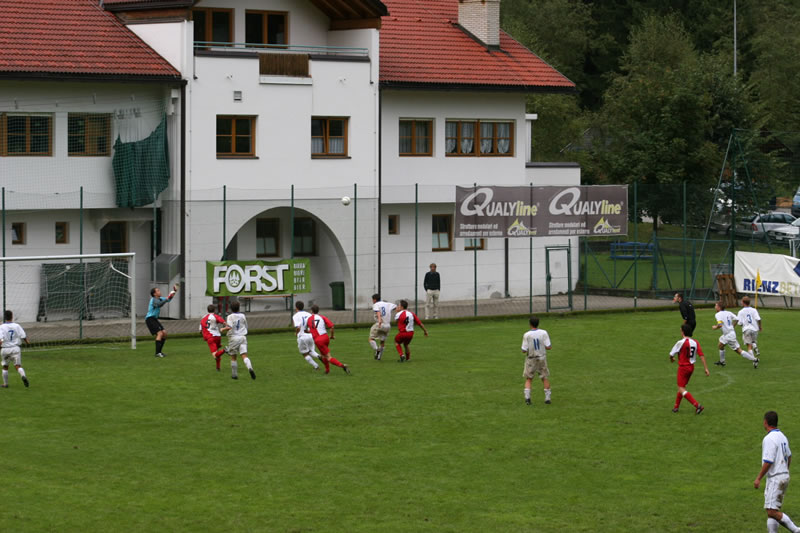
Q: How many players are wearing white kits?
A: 8